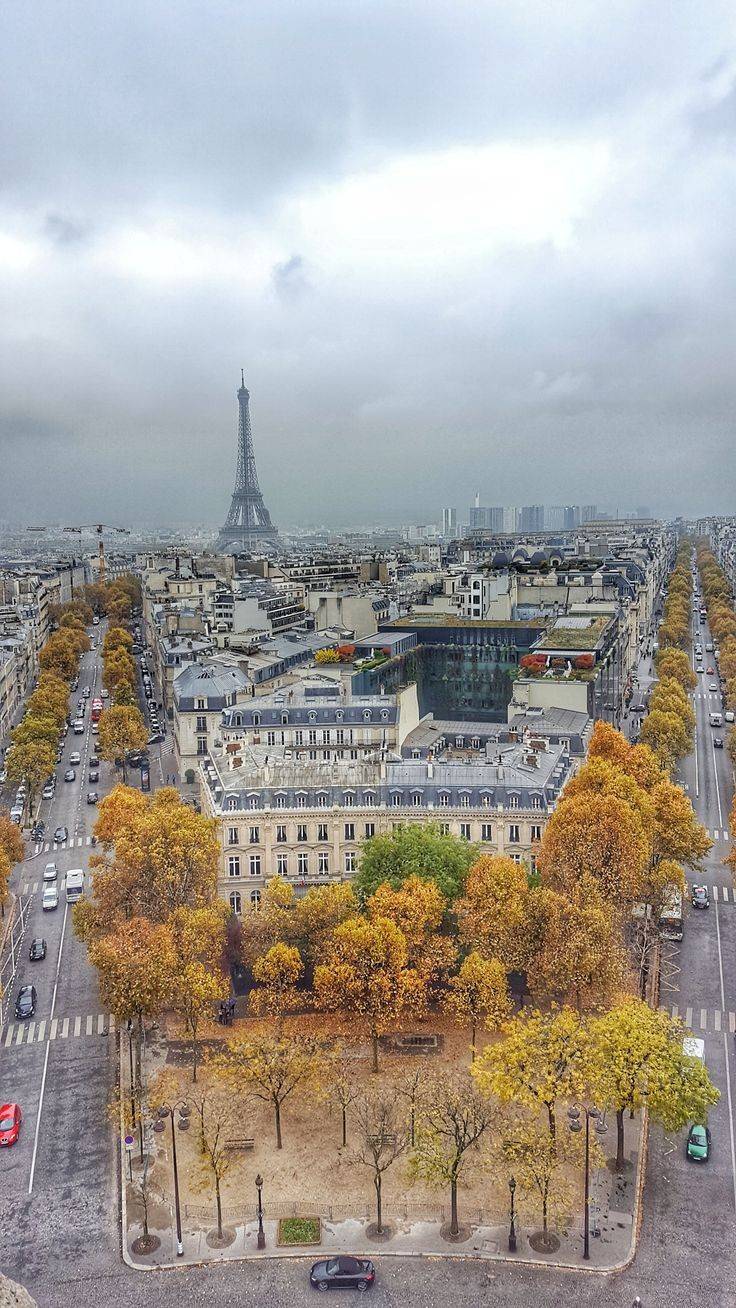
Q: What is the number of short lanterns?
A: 2